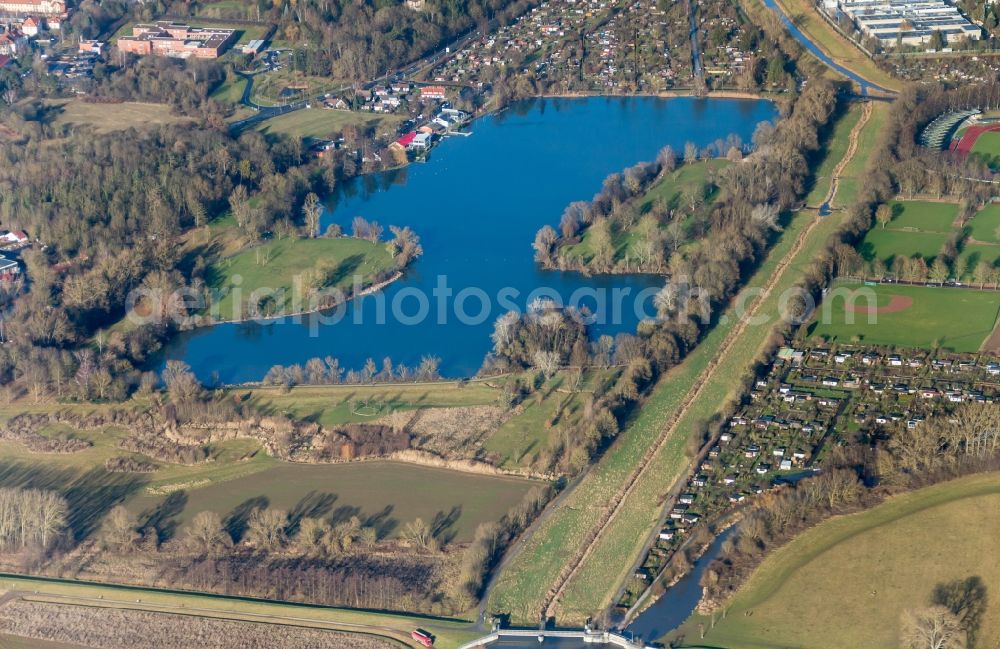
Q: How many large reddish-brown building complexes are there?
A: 1